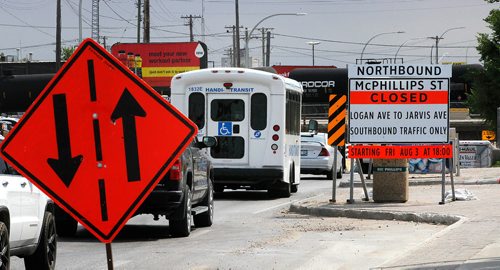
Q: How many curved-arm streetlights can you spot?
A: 4